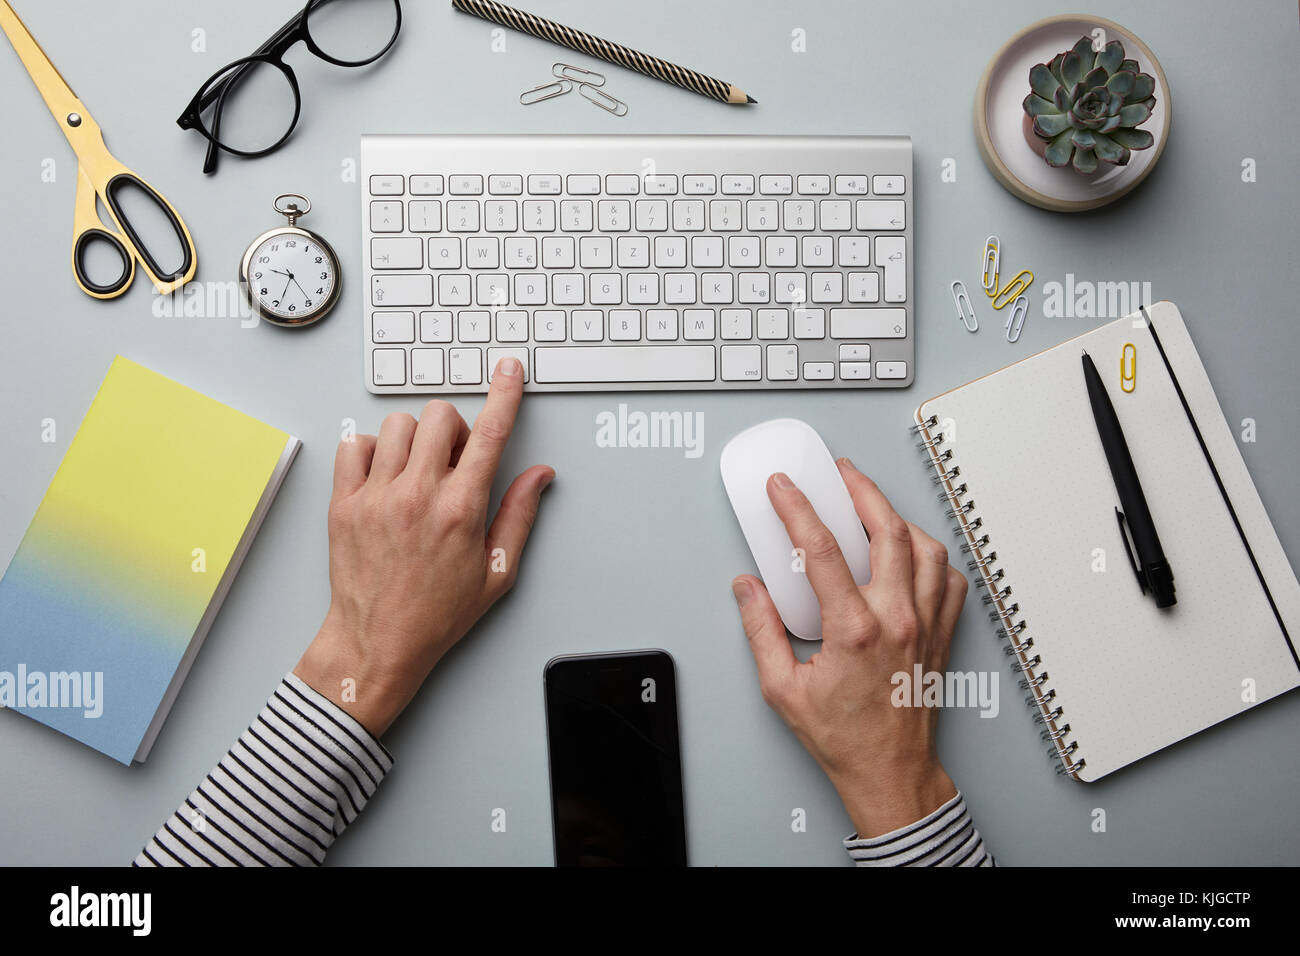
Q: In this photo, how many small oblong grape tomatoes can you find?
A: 0